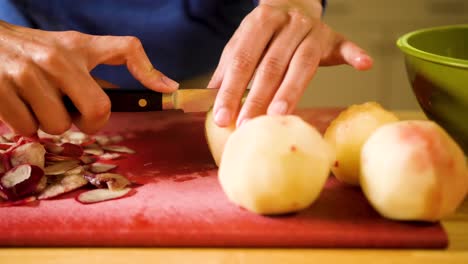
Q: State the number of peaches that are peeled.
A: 4